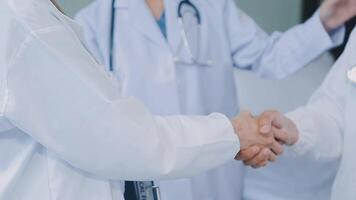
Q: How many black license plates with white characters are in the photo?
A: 0